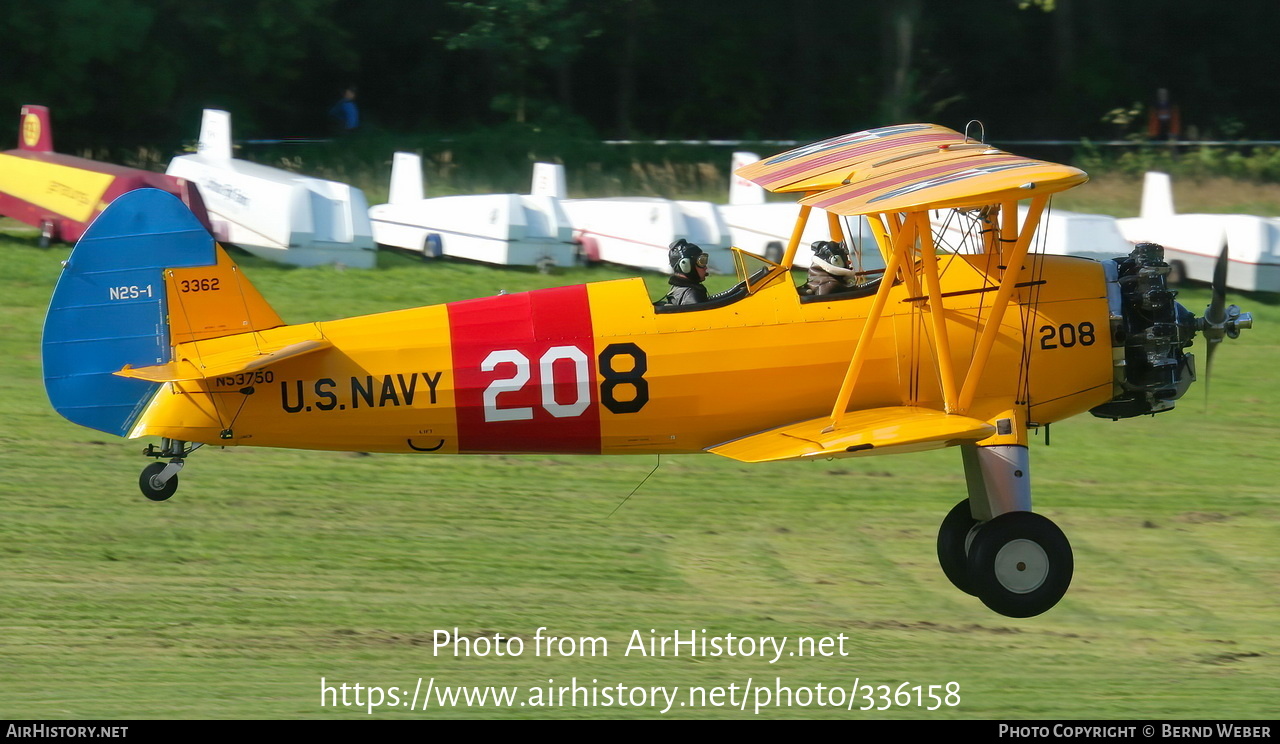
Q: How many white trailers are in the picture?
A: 6